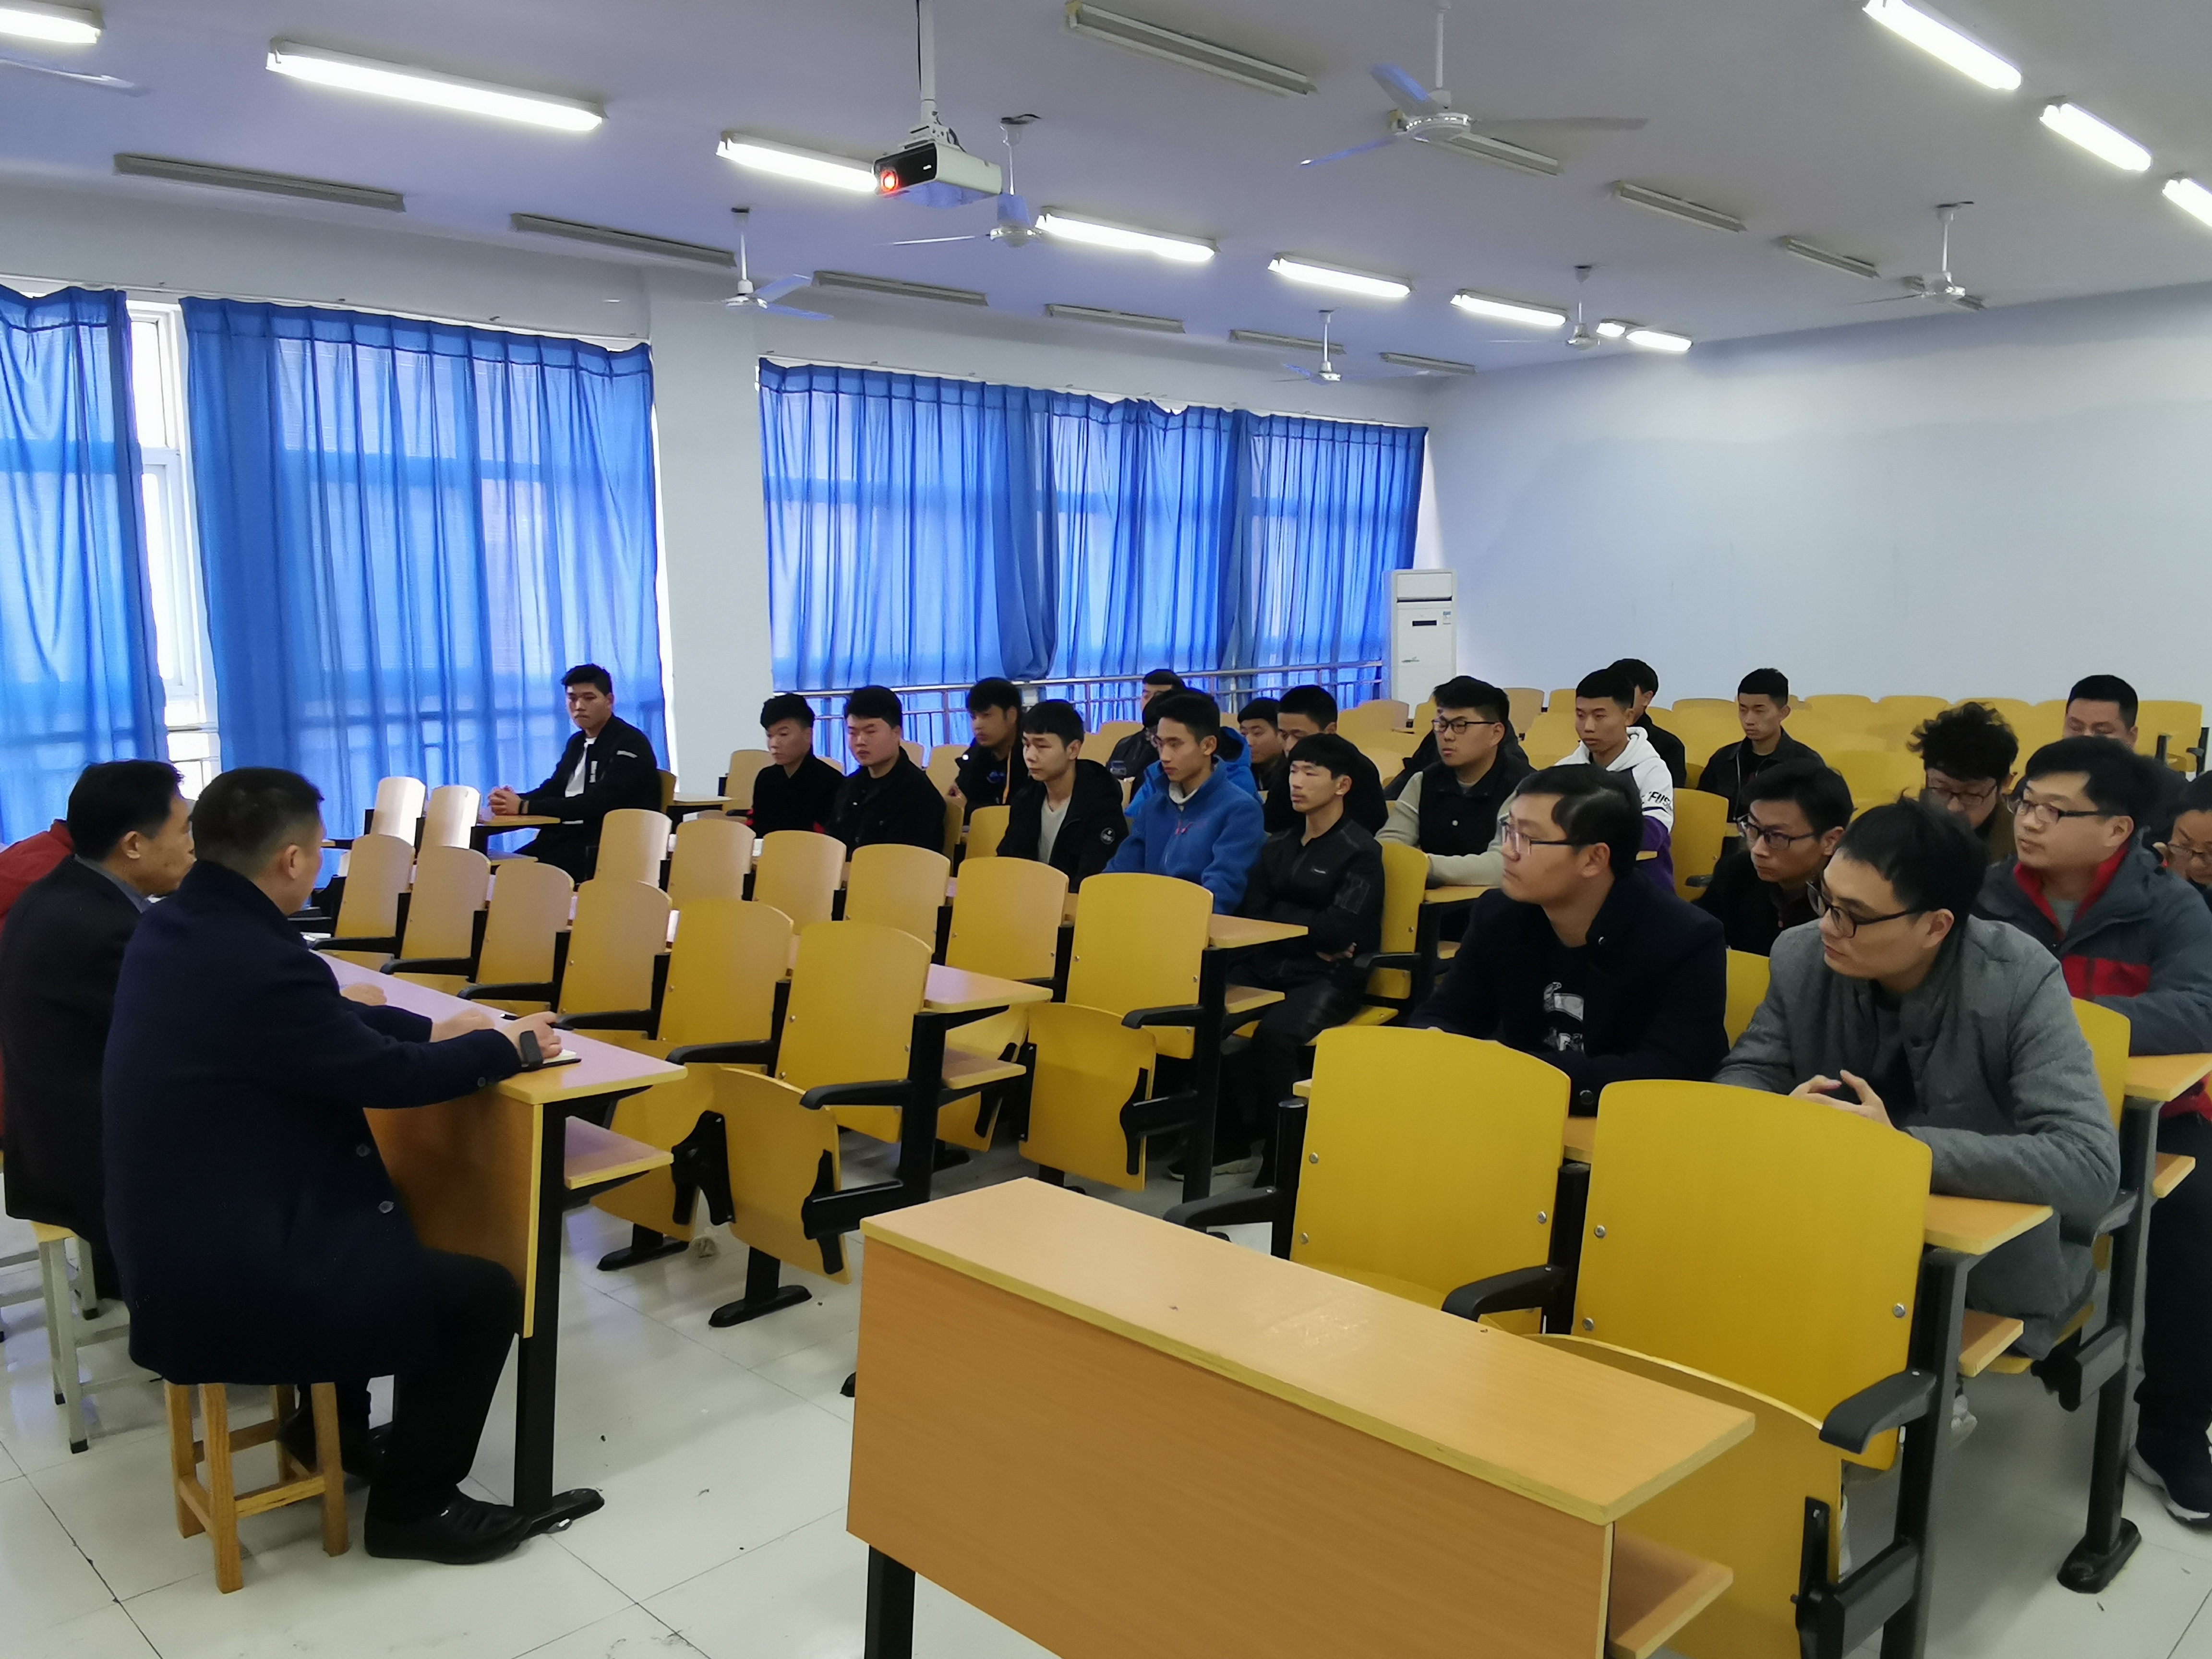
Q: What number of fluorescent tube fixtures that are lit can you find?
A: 10